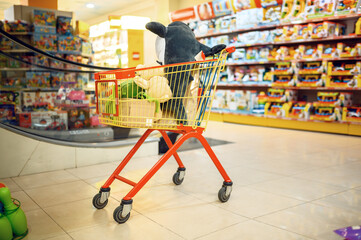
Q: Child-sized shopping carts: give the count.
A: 1